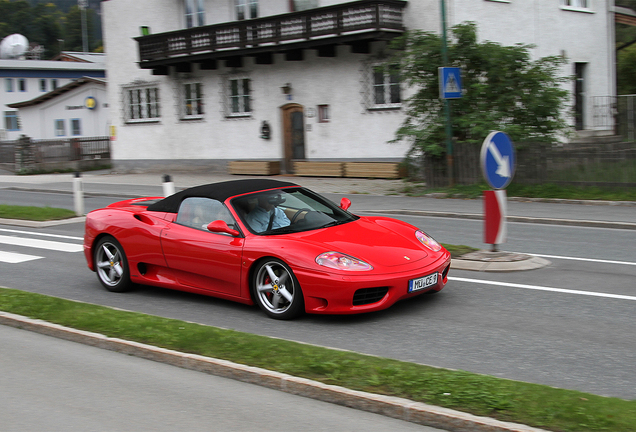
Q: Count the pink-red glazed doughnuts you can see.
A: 0